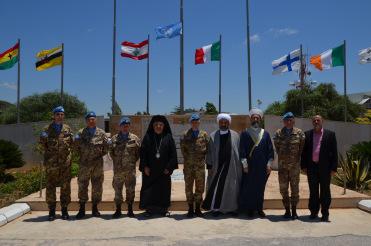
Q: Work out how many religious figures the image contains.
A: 3